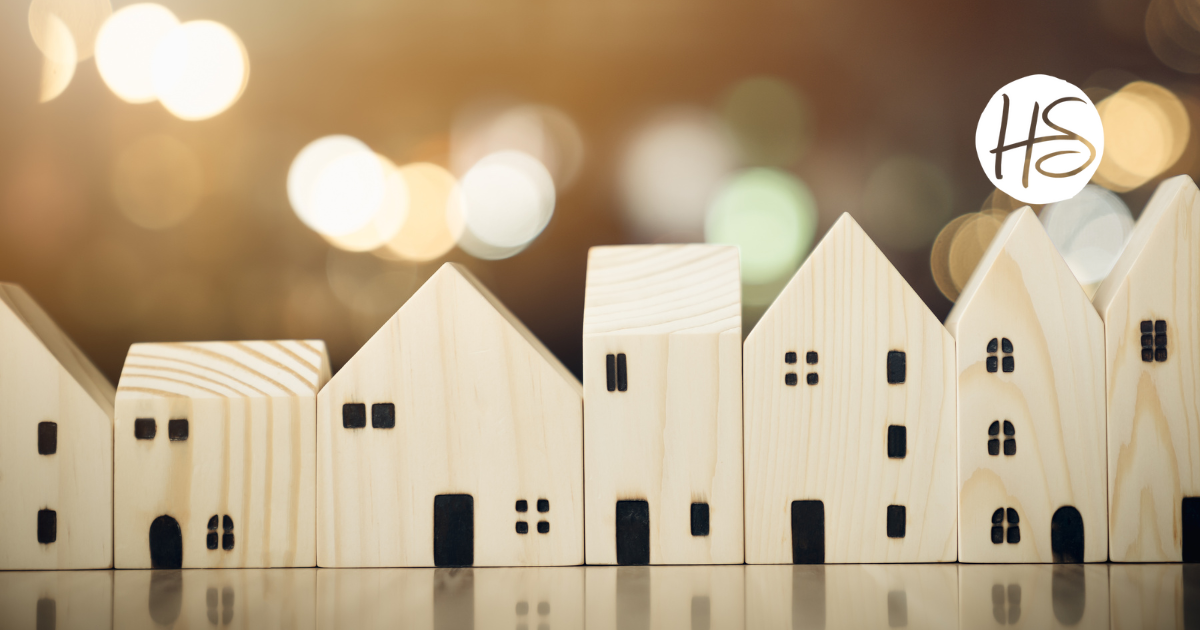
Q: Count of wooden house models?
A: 7